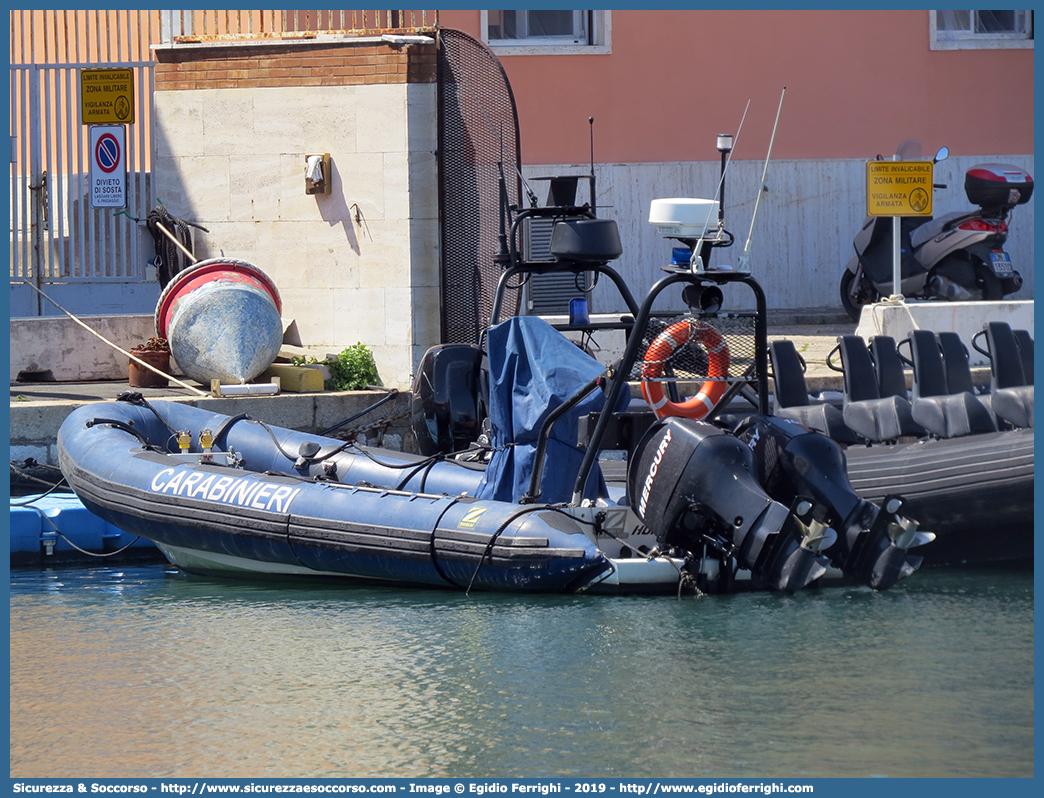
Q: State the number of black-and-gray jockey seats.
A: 7